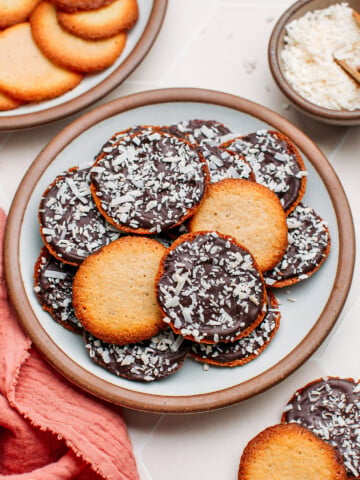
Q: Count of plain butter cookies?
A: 9